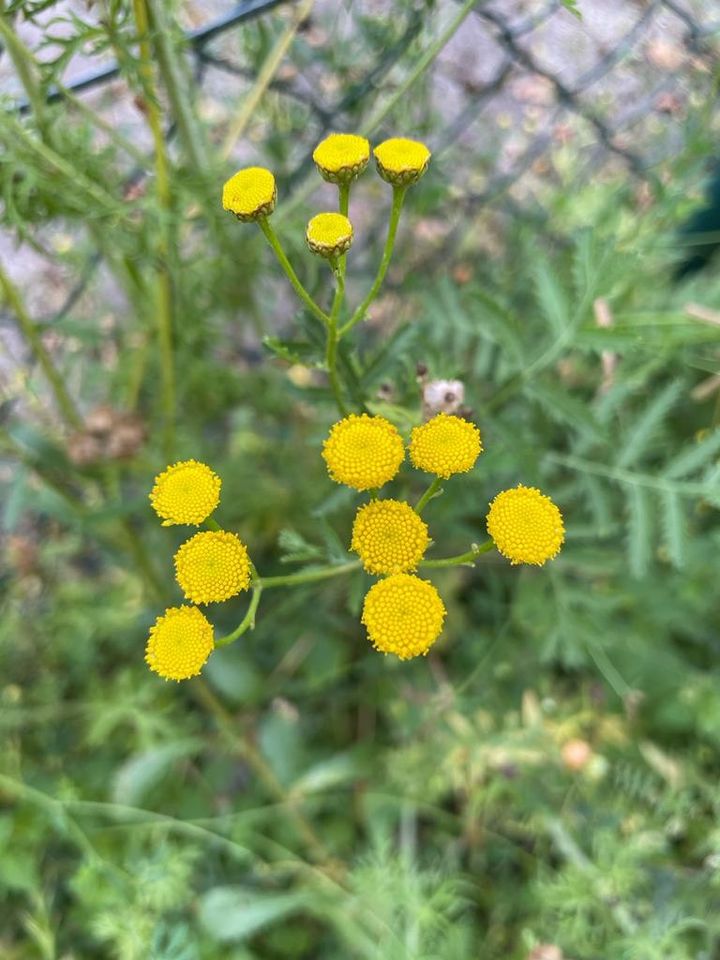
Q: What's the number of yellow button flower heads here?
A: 12